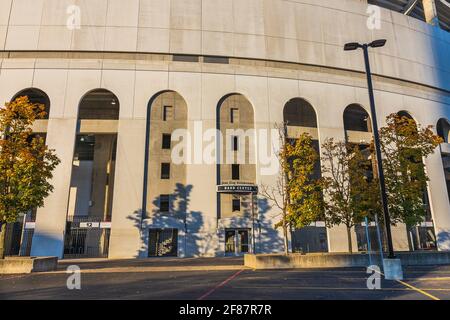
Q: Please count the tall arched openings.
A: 8